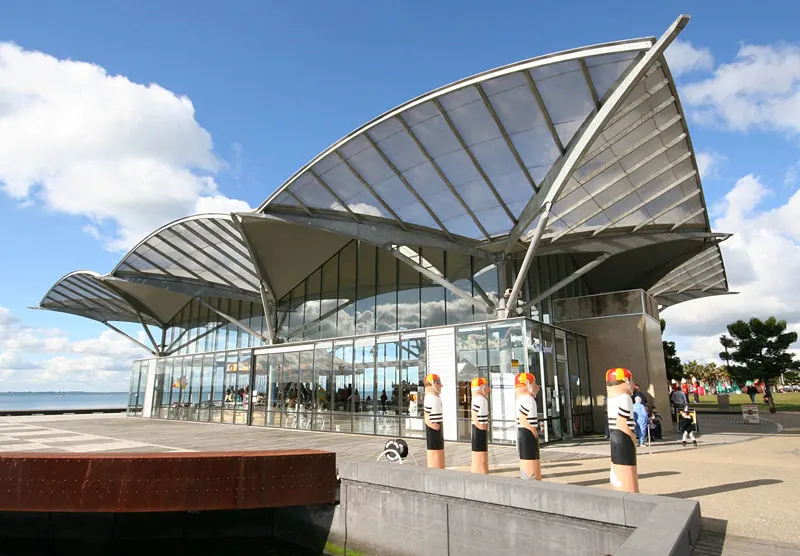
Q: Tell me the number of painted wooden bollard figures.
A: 4